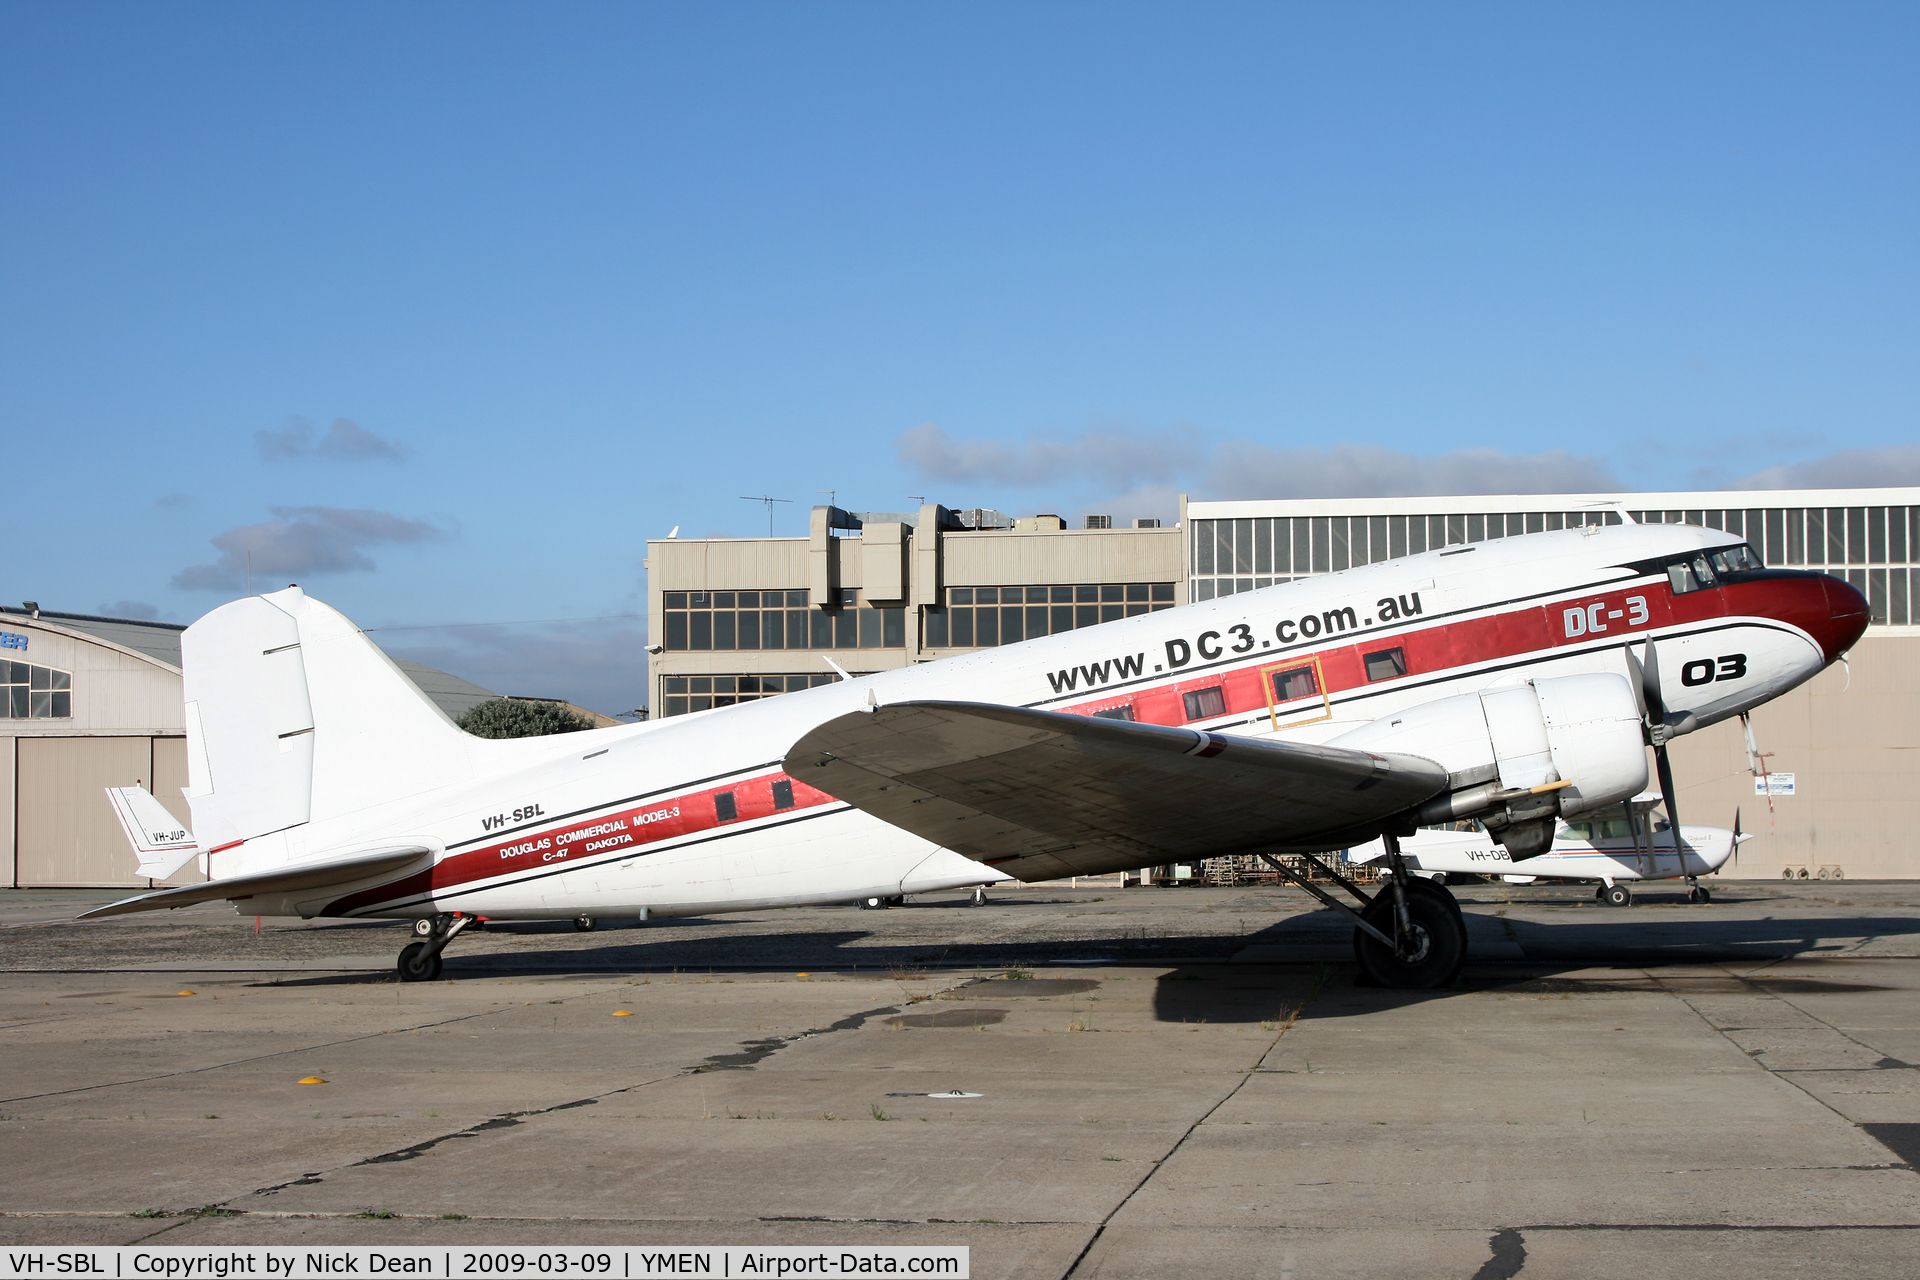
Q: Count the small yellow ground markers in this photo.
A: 4